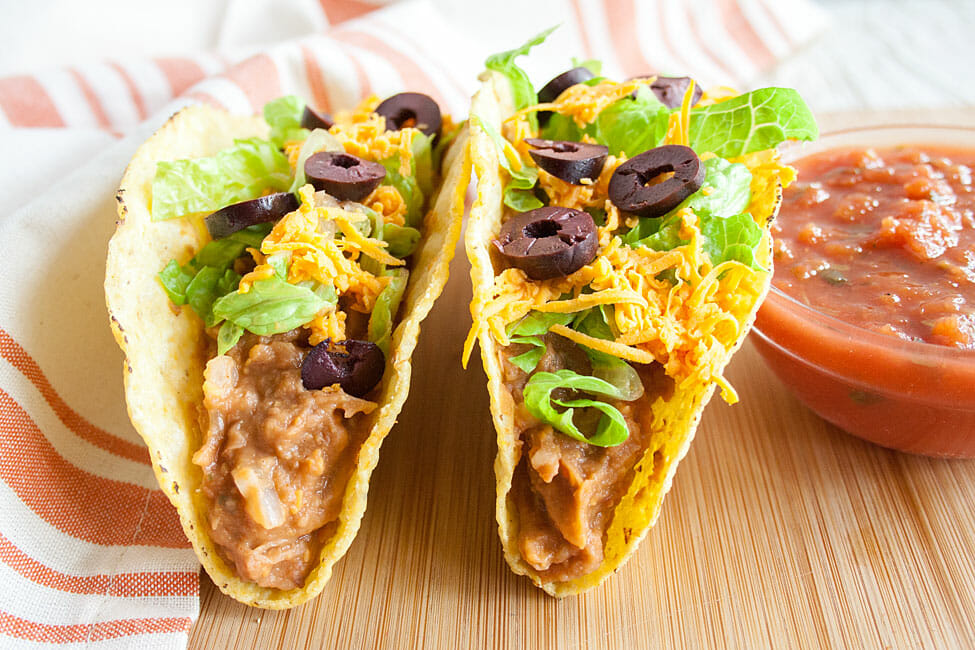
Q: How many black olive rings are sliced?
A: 10